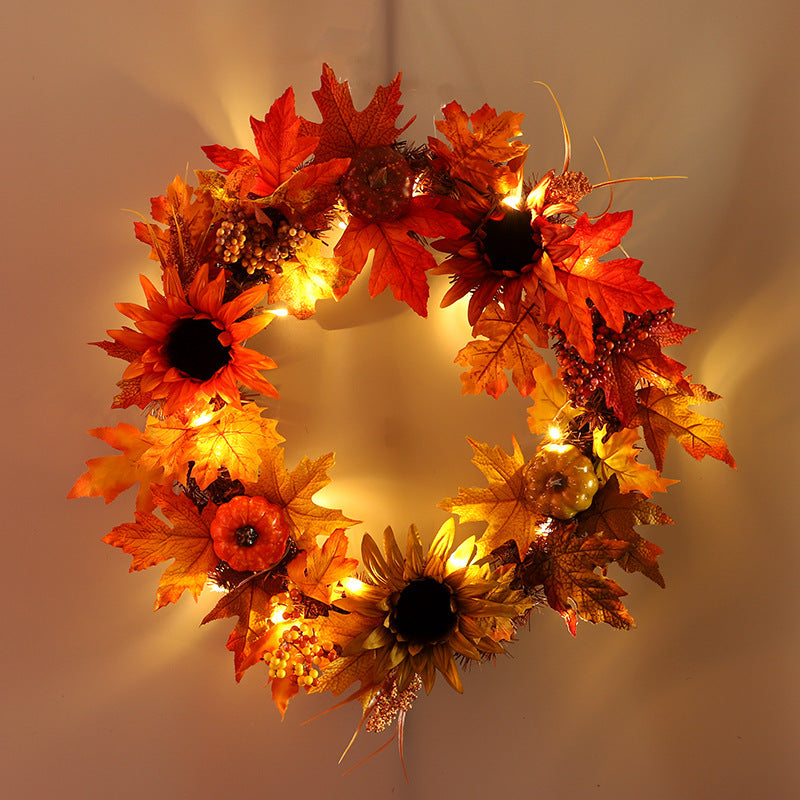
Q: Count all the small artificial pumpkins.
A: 3